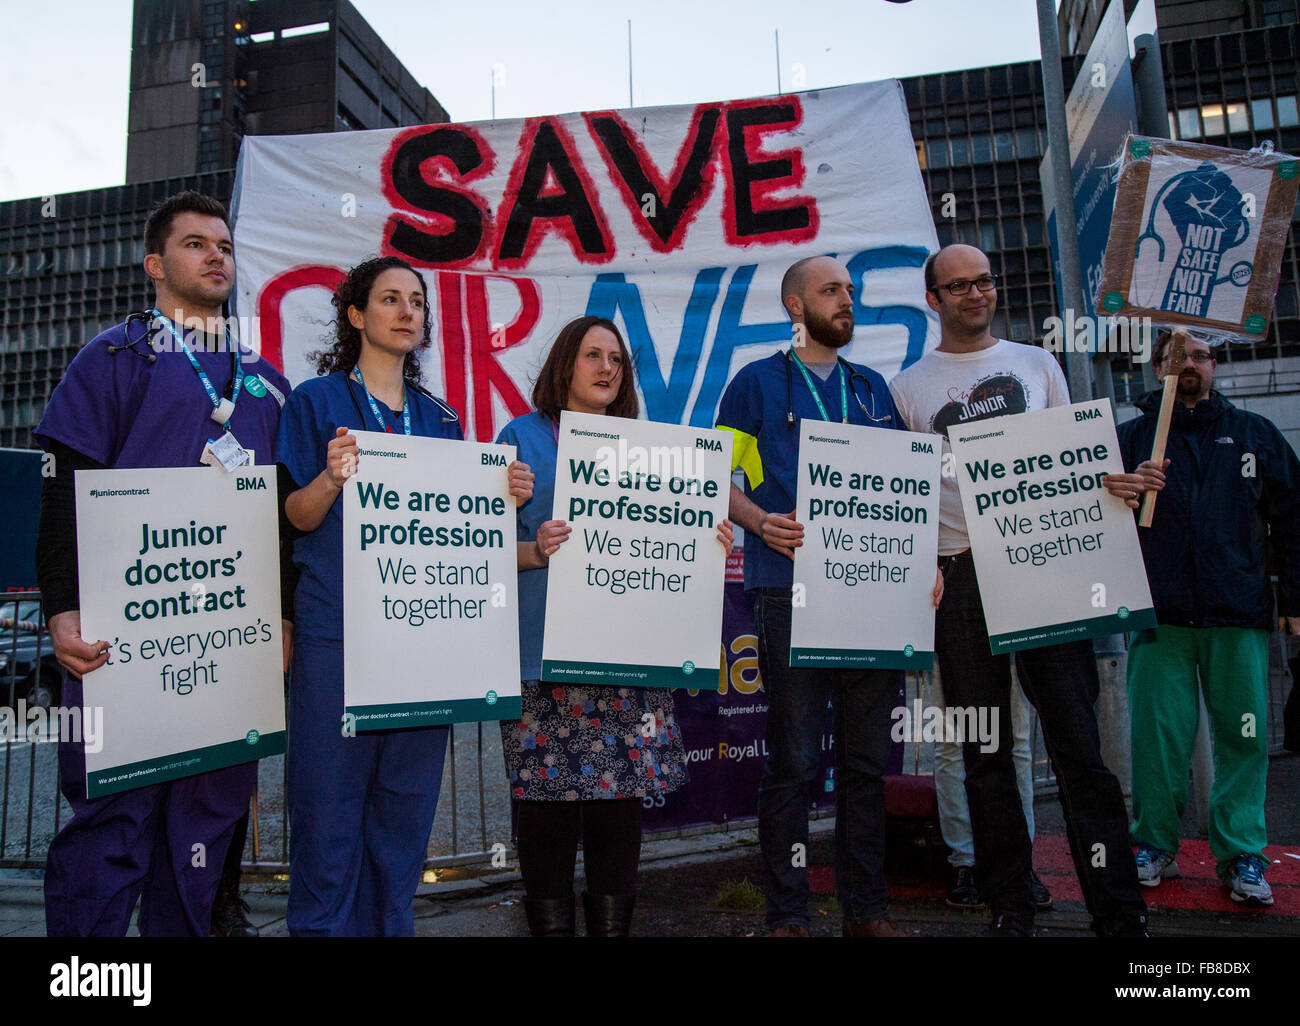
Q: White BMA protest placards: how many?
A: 5